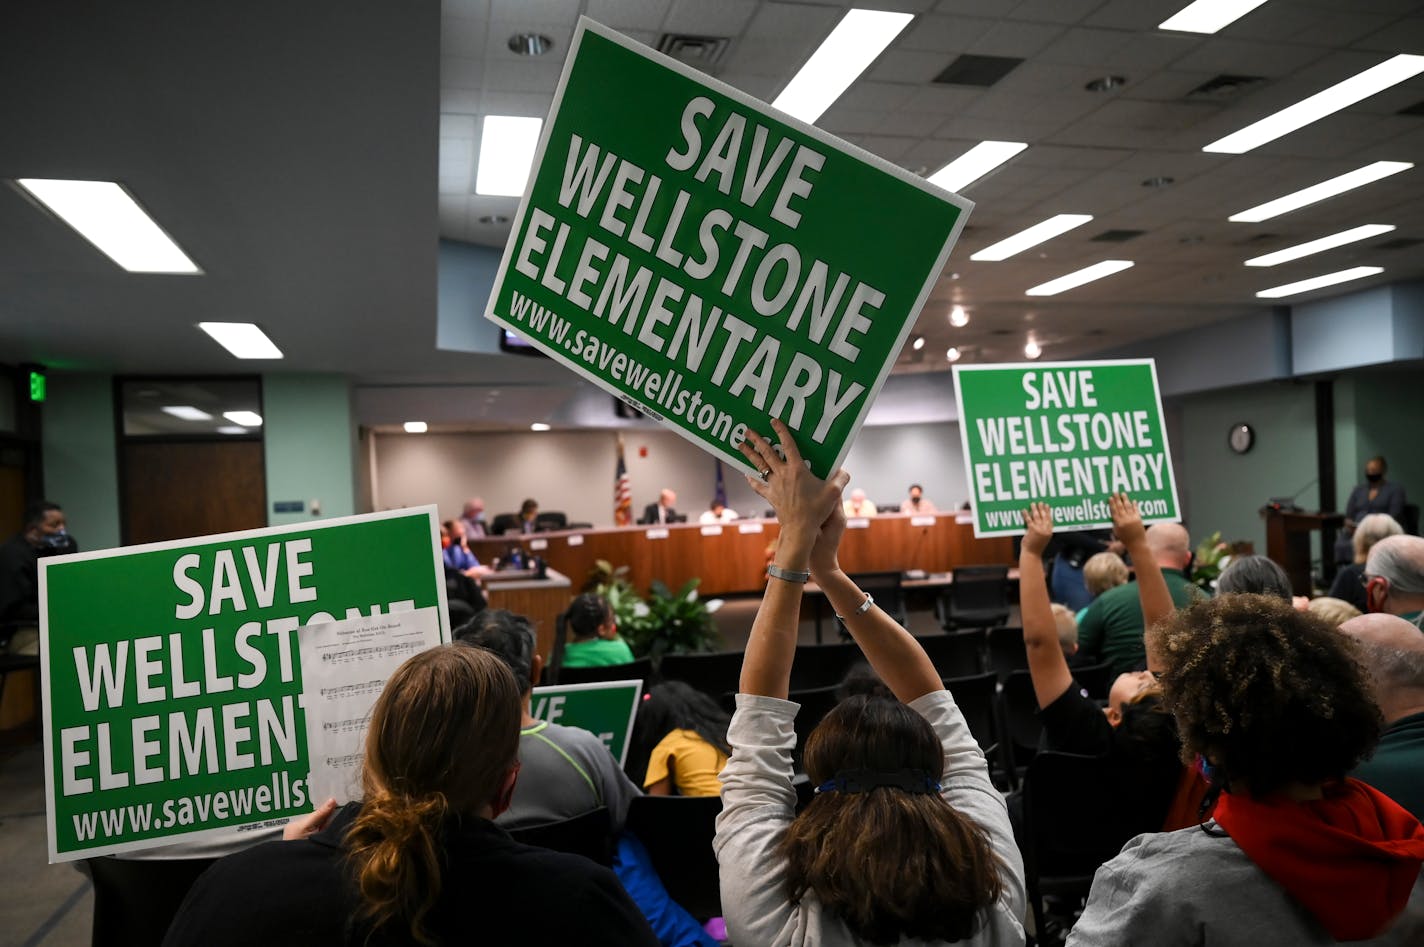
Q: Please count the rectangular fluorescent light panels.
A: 12